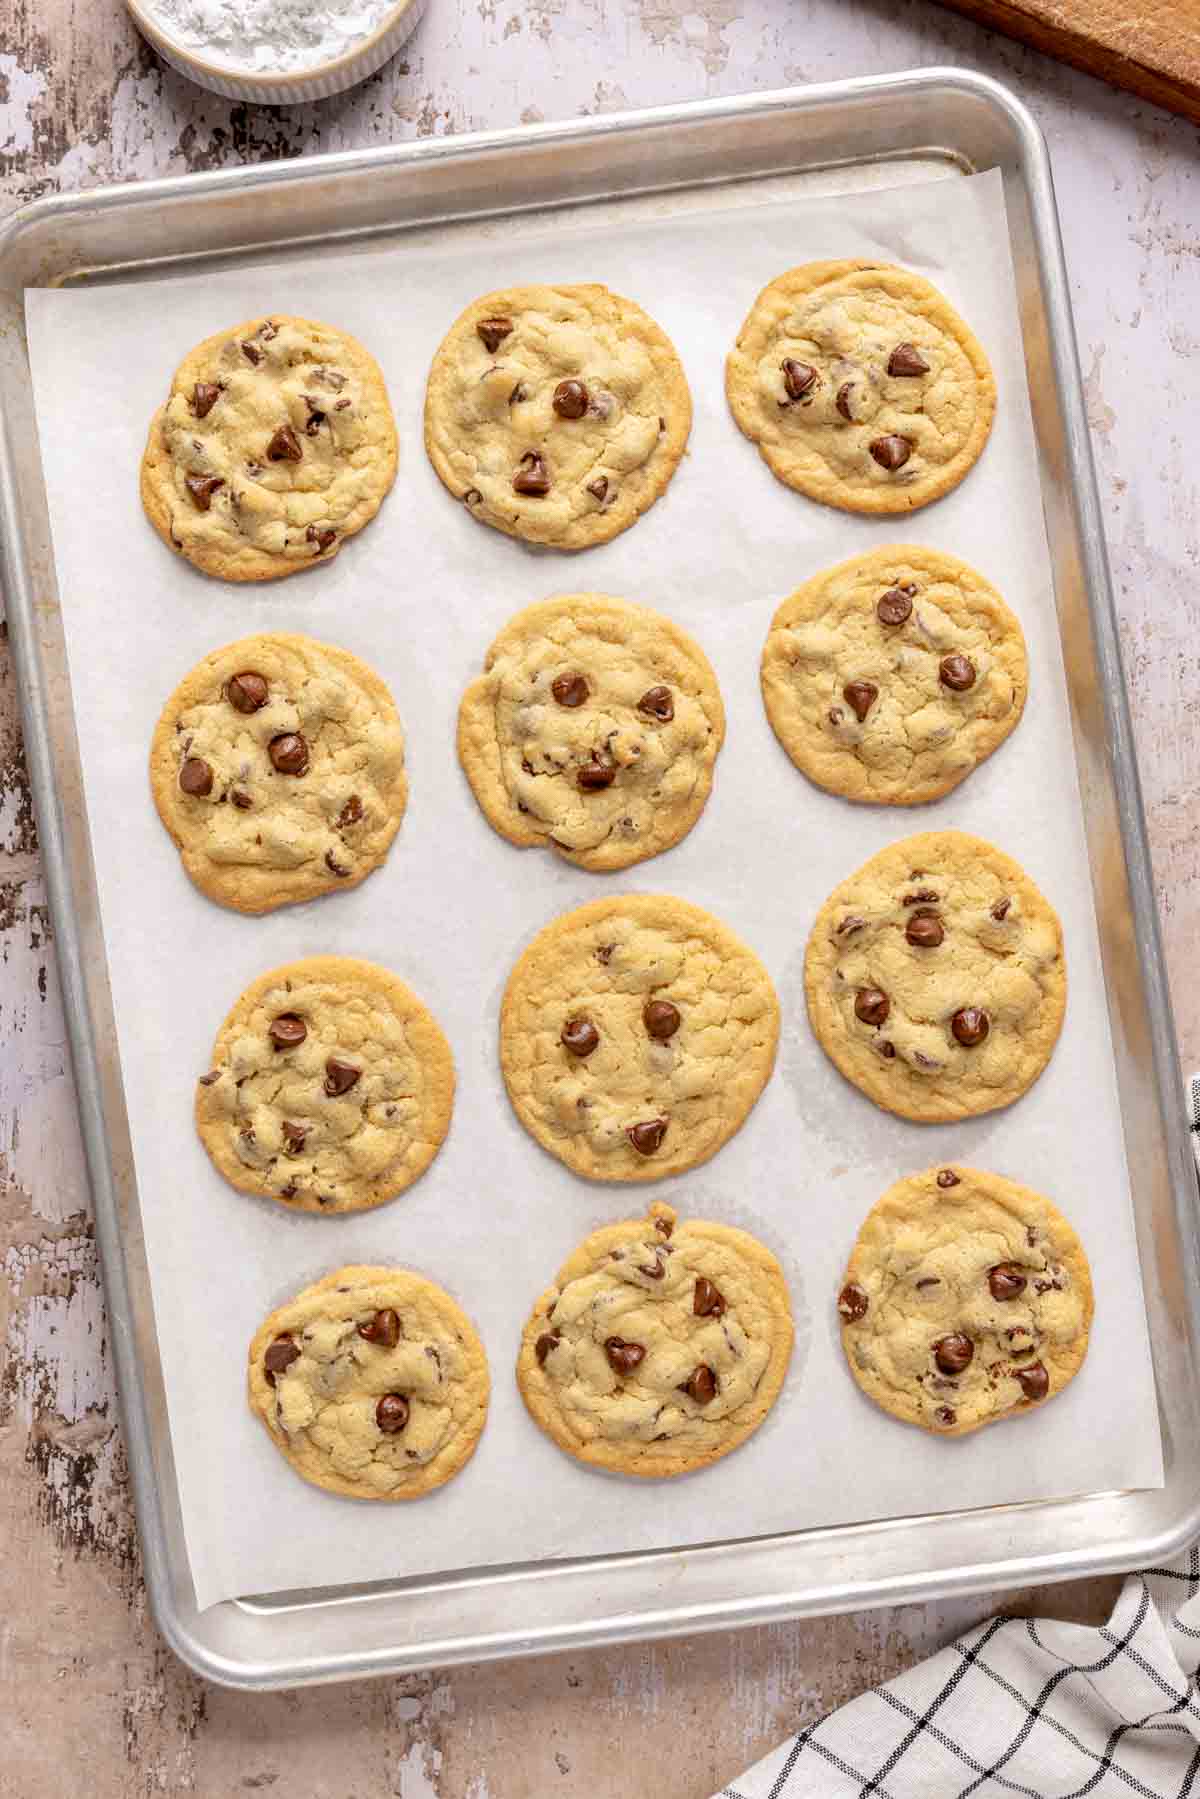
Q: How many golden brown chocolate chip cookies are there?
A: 12